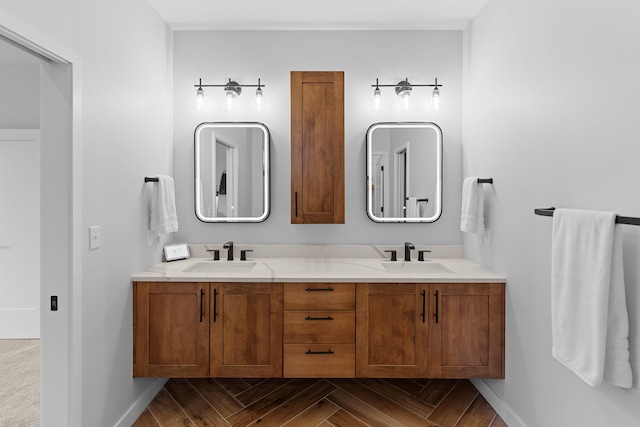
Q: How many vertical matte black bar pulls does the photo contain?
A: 5